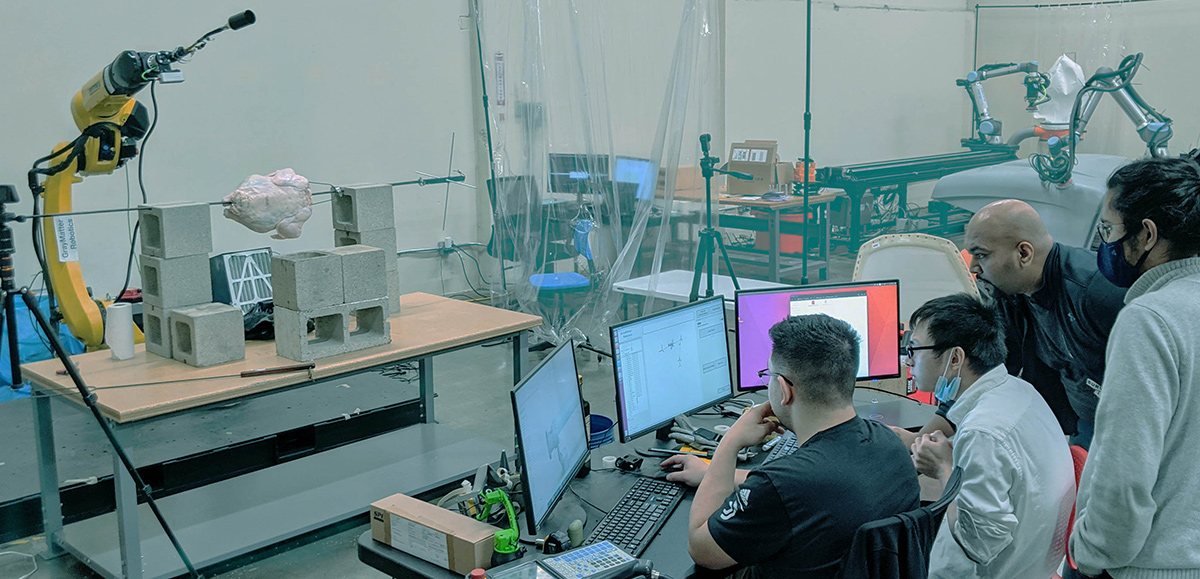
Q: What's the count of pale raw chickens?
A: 1